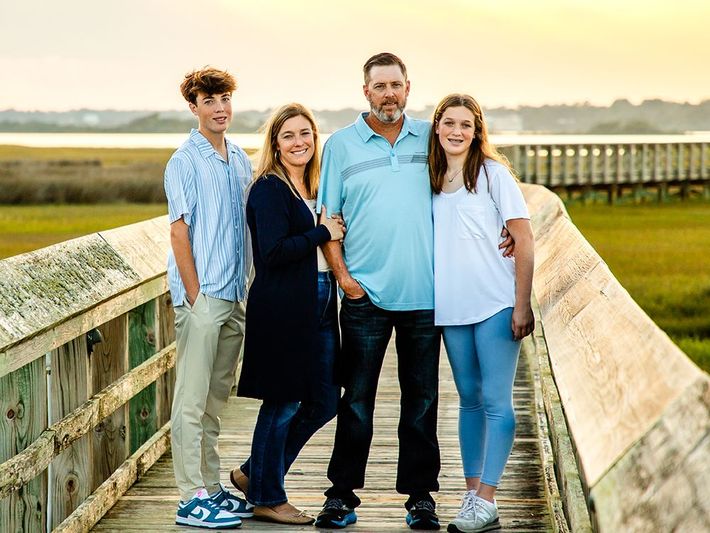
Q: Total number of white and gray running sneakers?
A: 2